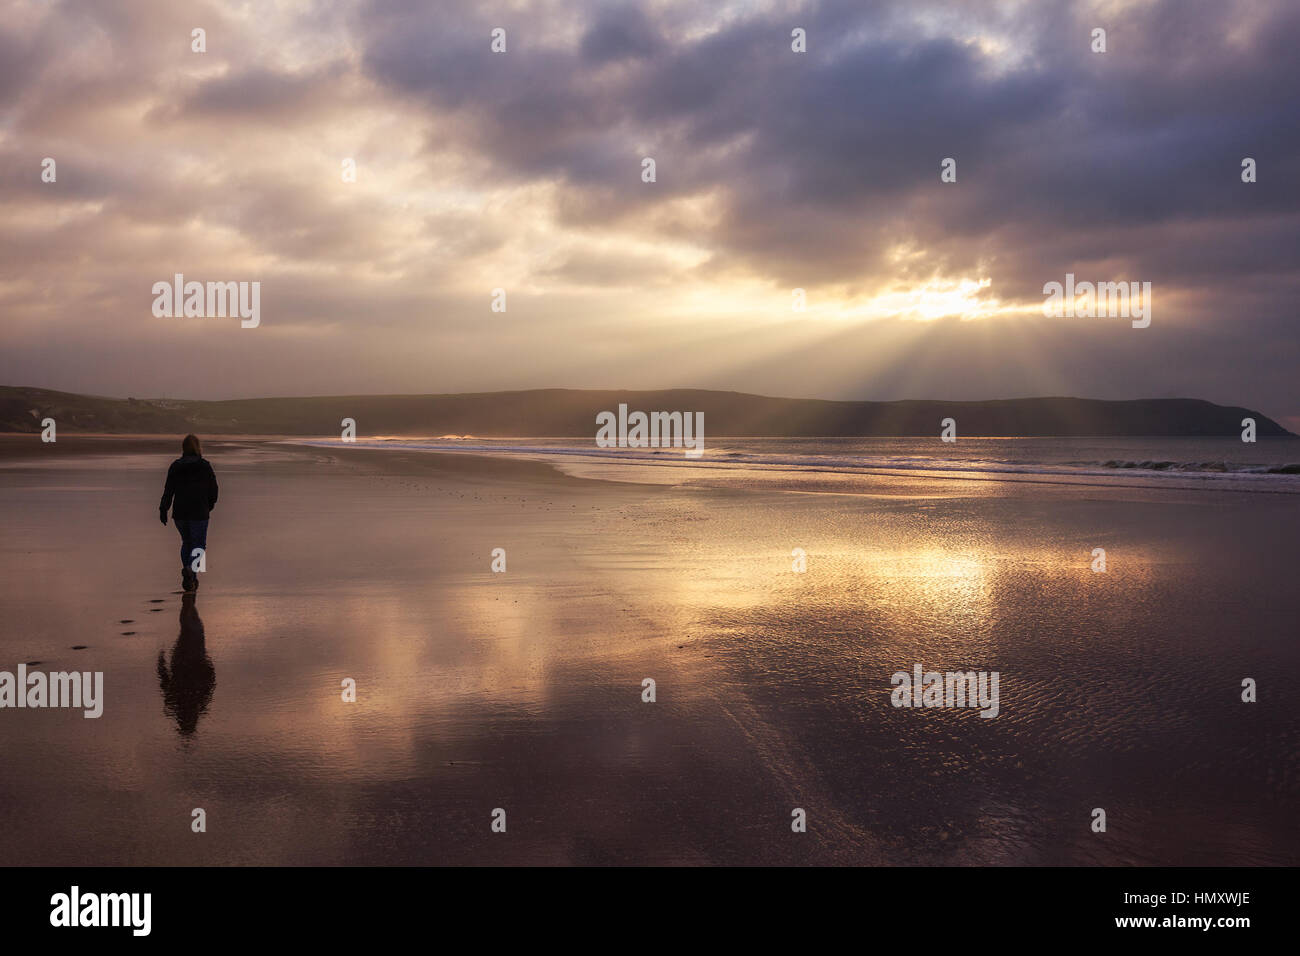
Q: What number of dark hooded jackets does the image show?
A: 1